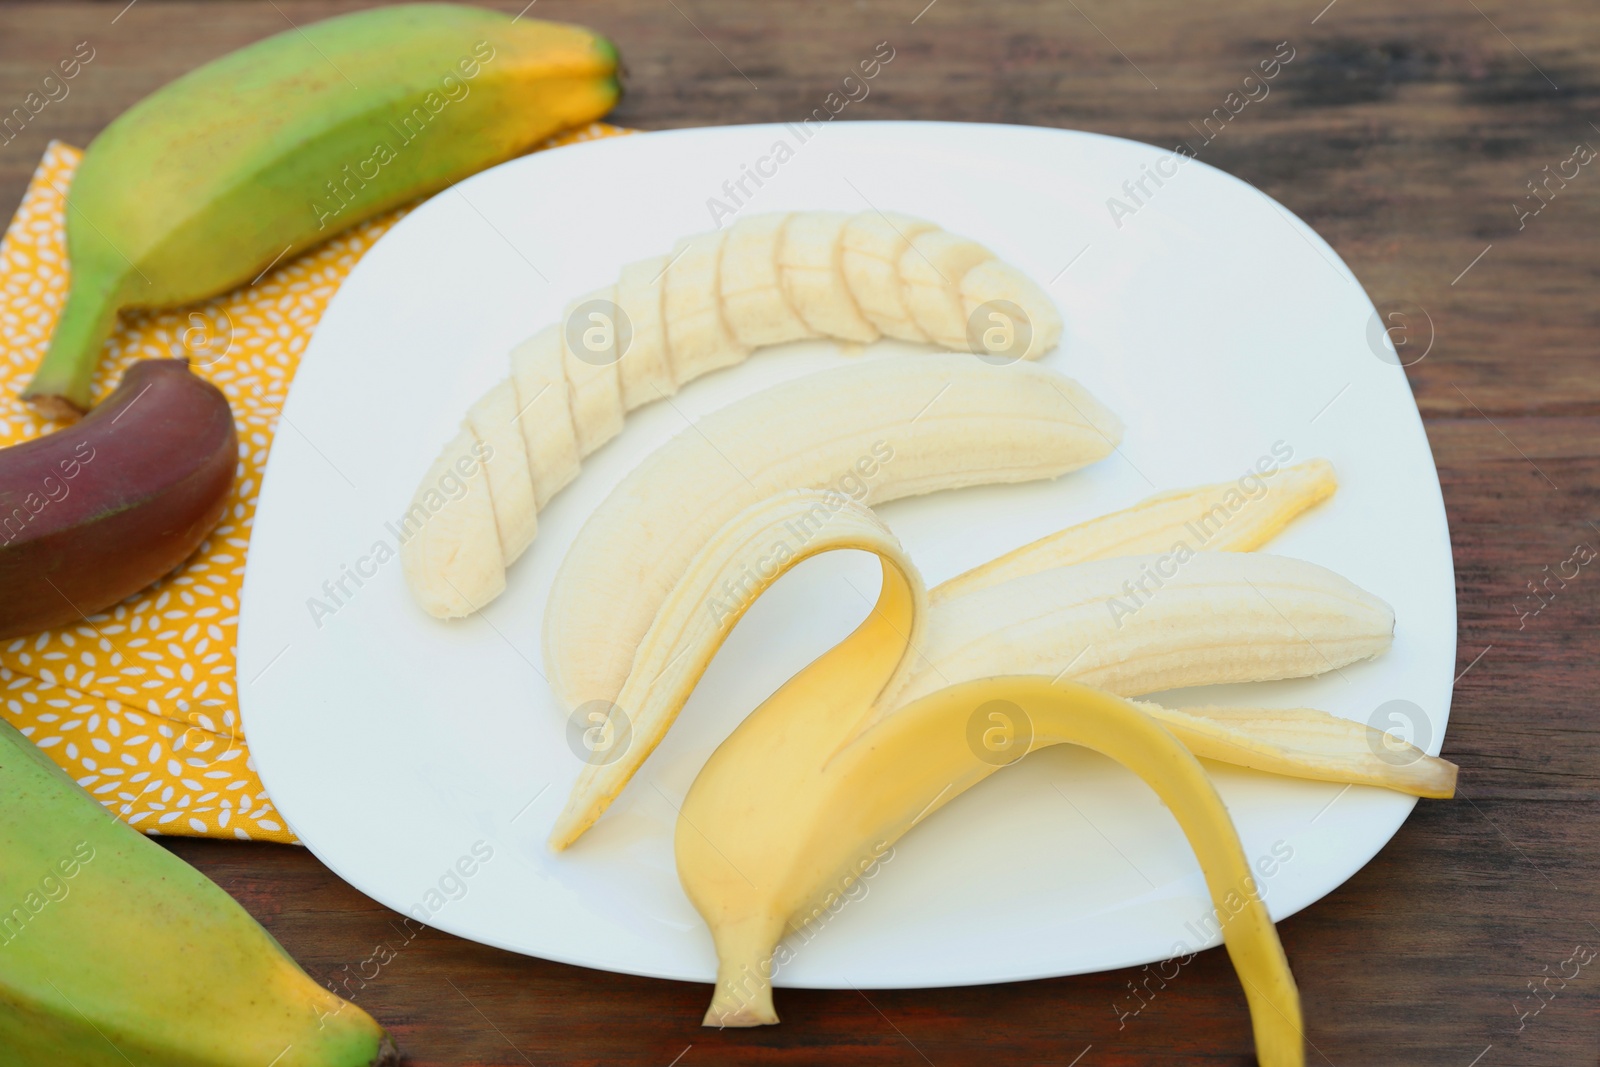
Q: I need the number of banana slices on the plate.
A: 11